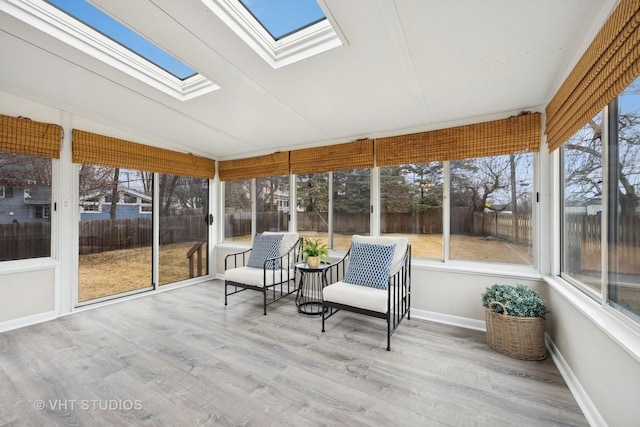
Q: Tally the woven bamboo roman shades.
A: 6